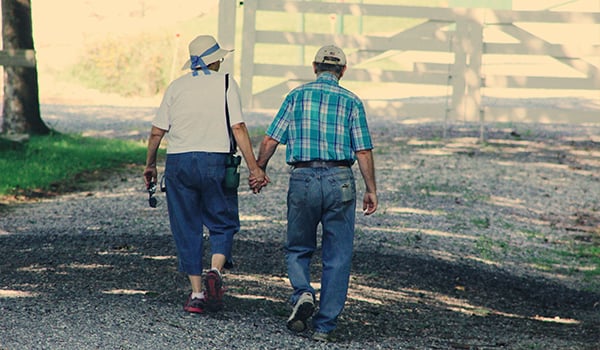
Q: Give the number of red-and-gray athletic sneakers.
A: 2